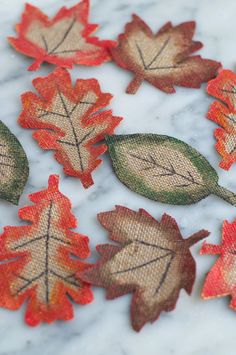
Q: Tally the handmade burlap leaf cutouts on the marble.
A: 9